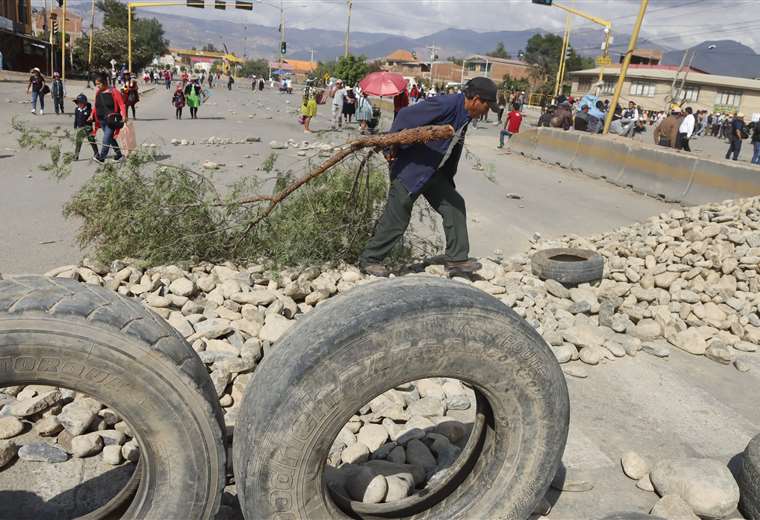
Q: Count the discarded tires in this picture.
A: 4